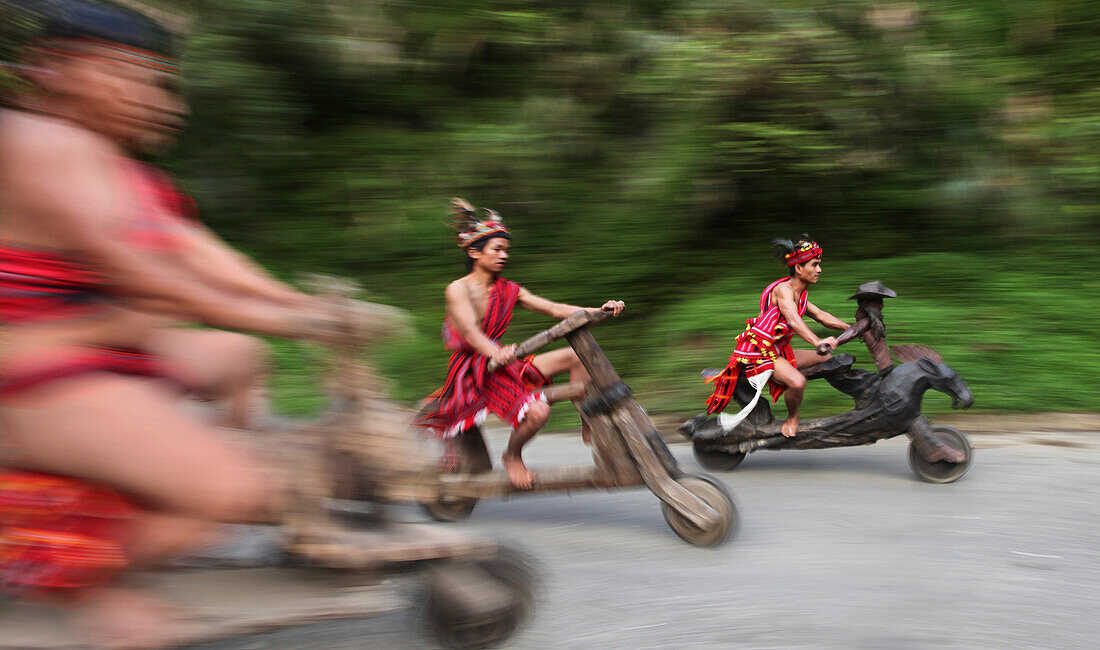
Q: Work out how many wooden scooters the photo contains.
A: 3